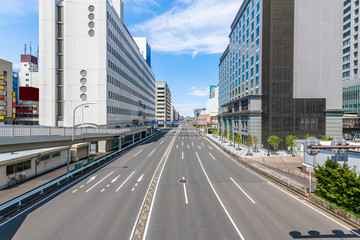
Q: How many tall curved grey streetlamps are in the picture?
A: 1